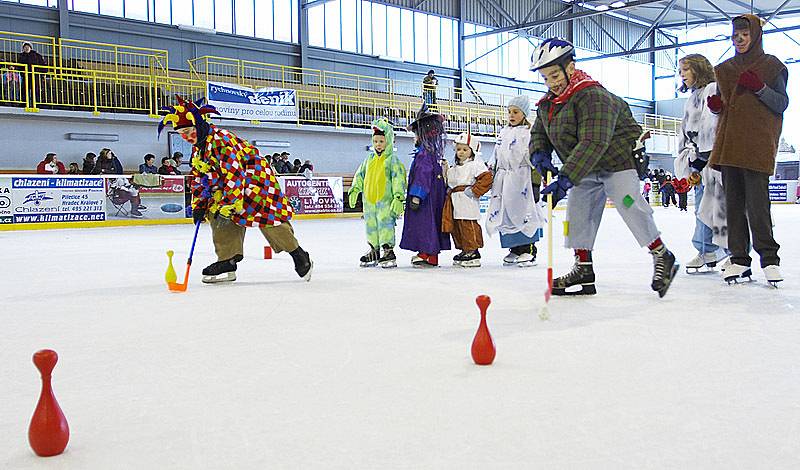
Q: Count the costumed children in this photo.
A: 8